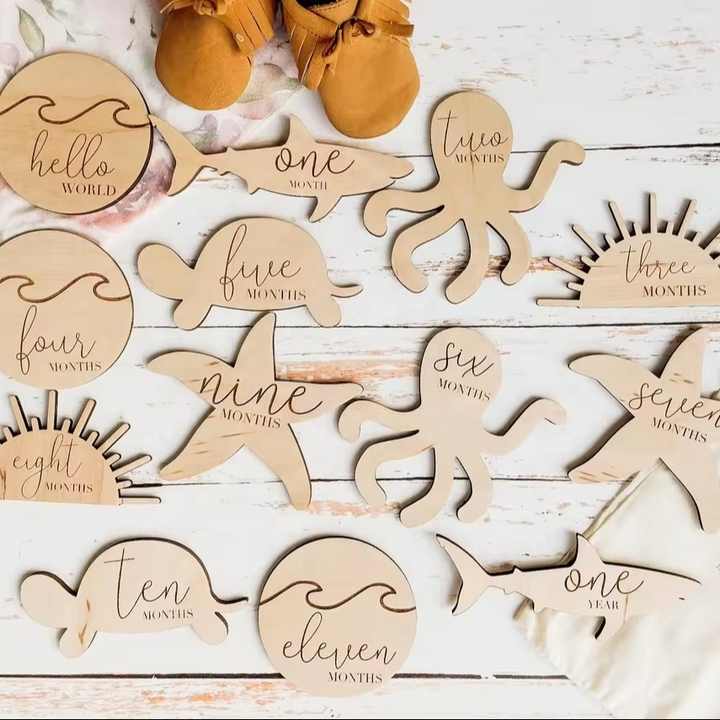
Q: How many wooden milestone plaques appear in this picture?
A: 13